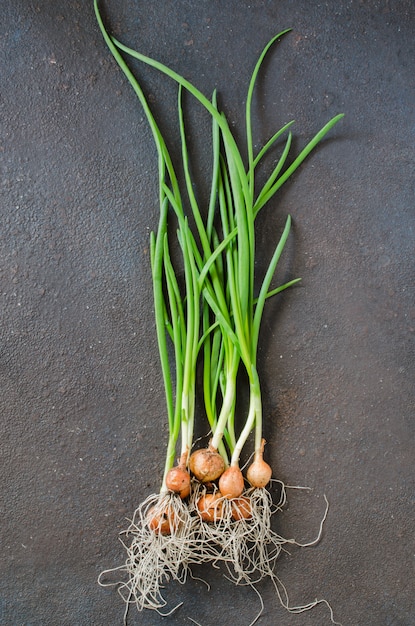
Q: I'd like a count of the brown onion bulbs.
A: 7